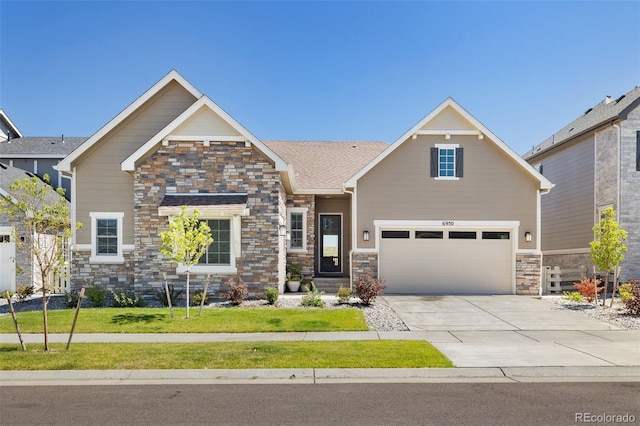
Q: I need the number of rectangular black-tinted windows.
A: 4